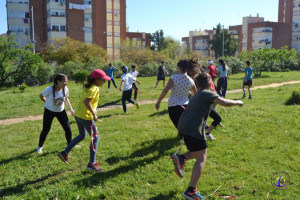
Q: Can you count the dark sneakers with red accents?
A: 4